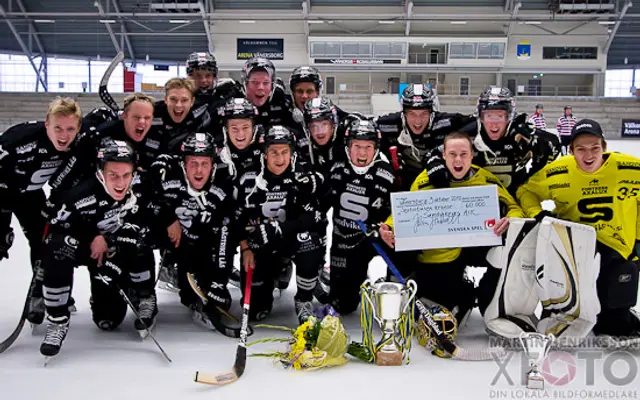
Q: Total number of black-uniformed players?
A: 14